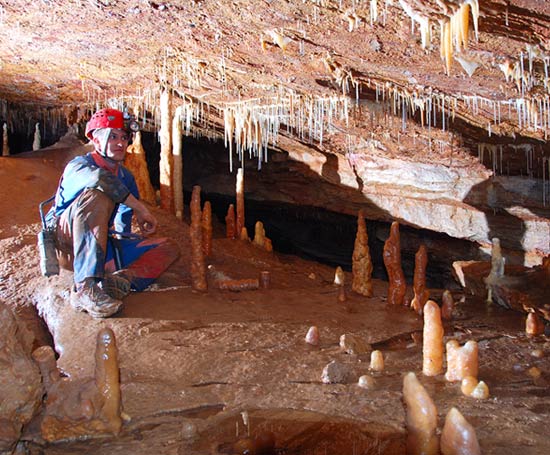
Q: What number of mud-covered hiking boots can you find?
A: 2